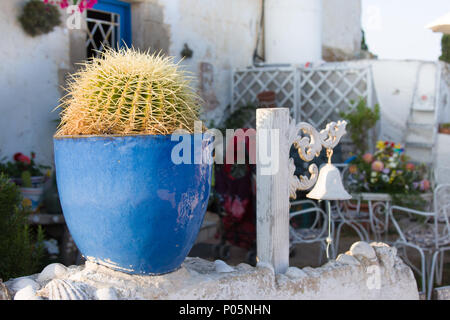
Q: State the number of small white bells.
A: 1